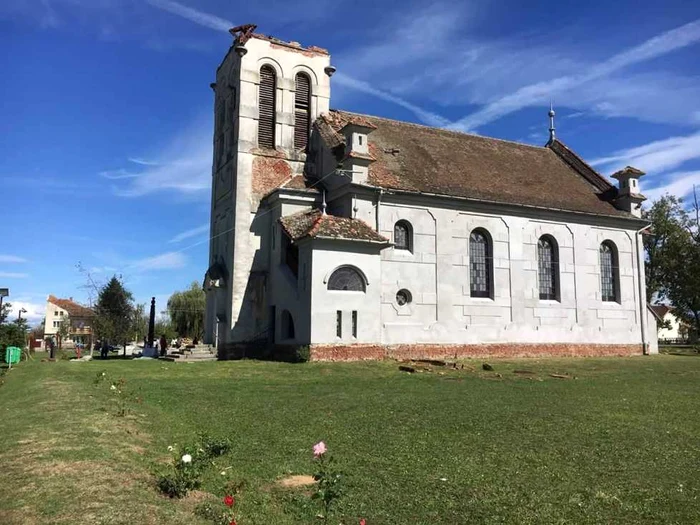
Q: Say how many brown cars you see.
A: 0